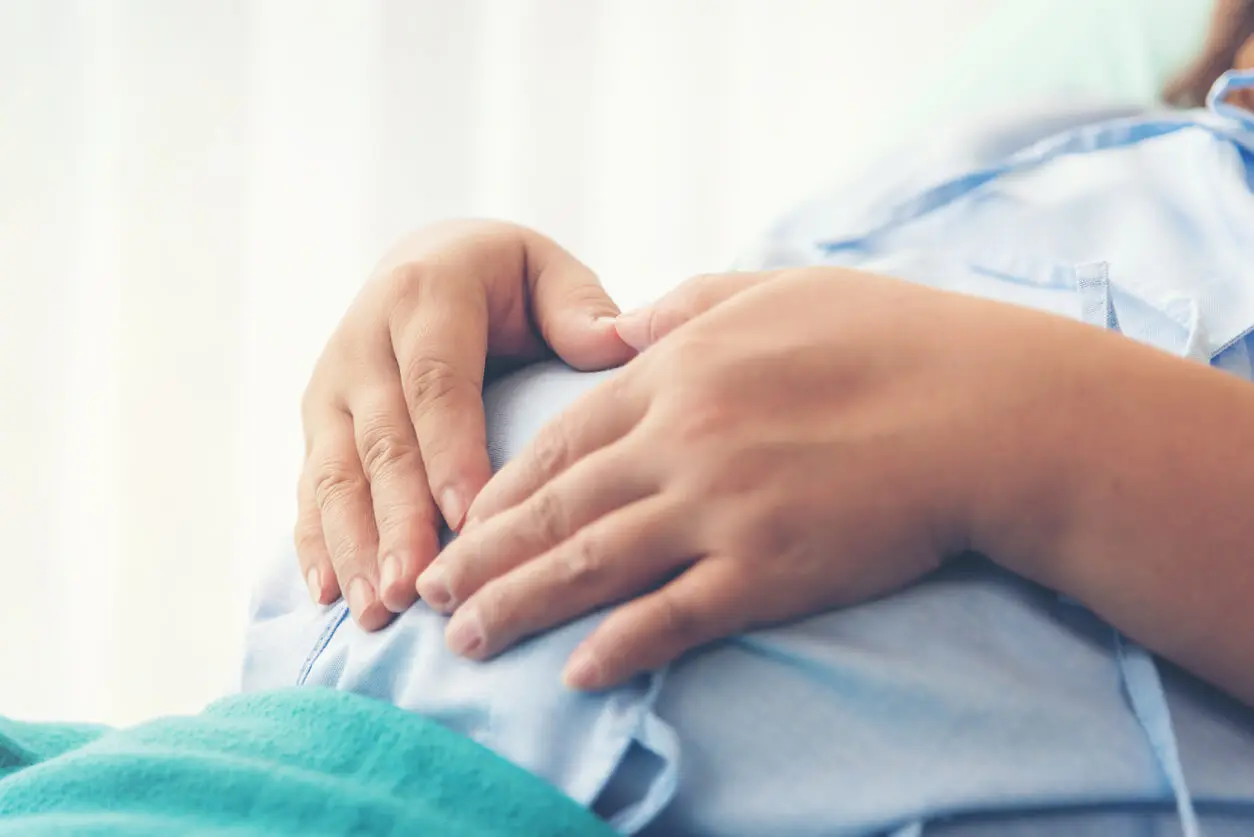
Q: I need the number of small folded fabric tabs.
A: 1